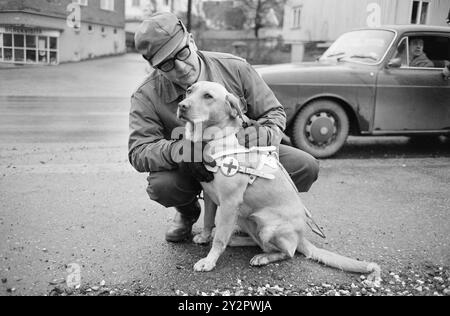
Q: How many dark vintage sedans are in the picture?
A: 1